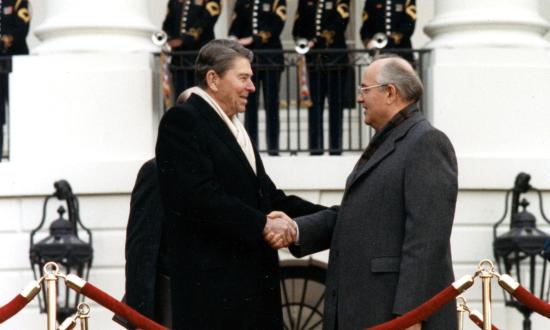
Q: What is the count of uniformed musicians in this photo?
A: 5